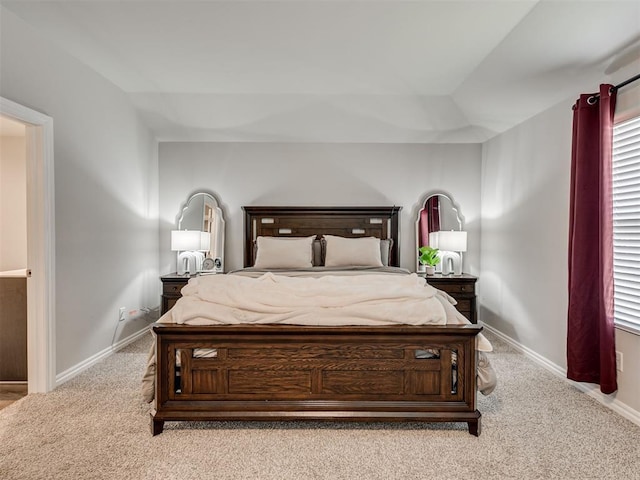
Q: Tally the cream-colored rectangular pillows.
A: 2